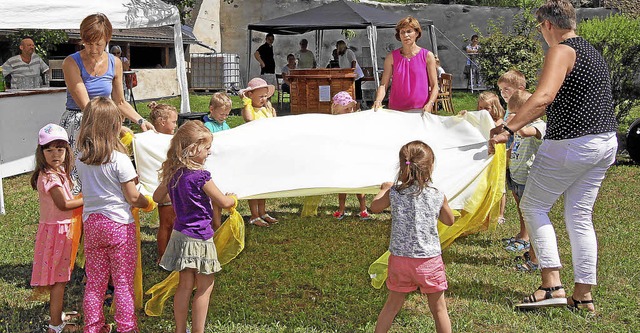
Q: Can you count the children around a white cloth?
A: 11